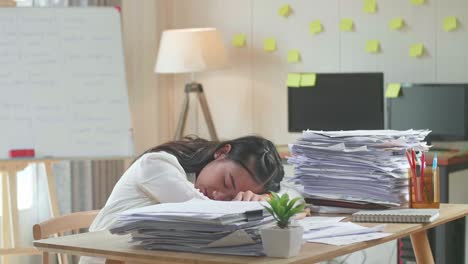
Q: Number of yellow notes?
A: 15